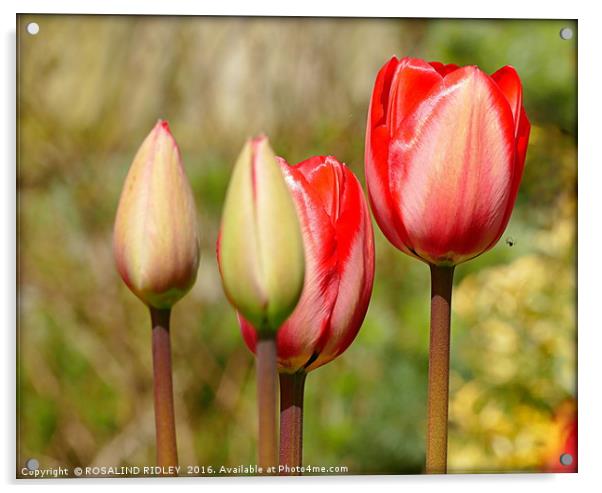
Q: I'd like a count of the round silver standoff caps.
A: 4